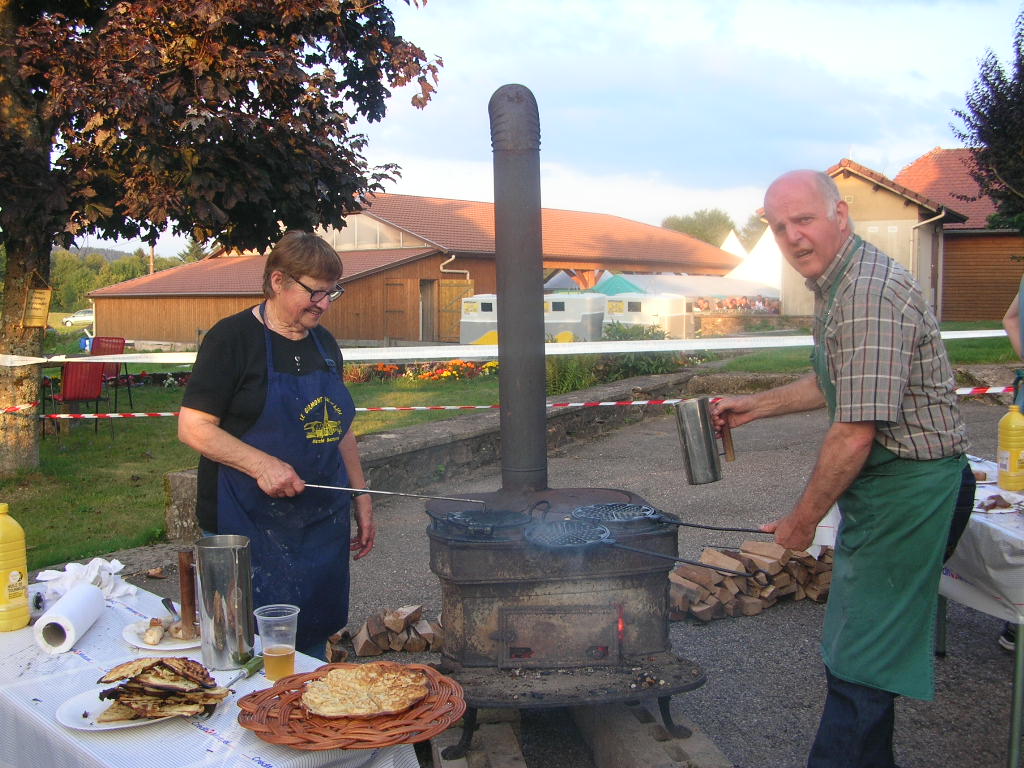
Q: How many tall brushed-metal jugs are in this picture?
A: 2